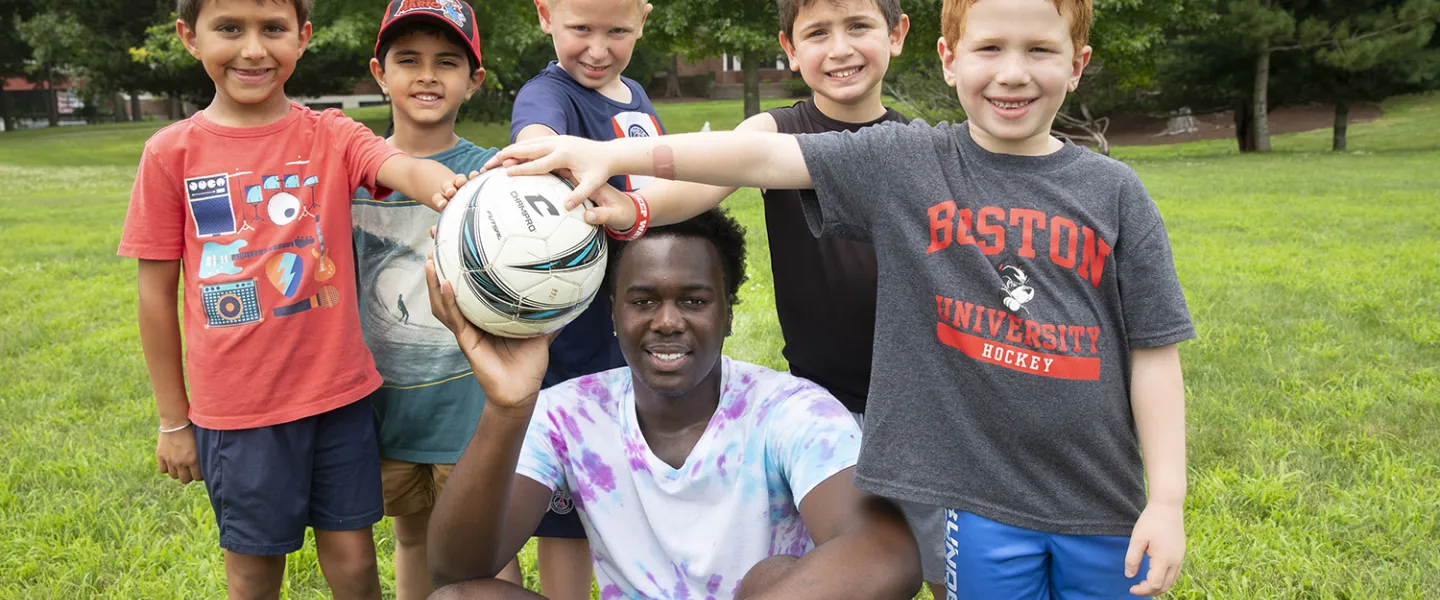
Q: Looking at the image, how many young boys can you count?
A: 5